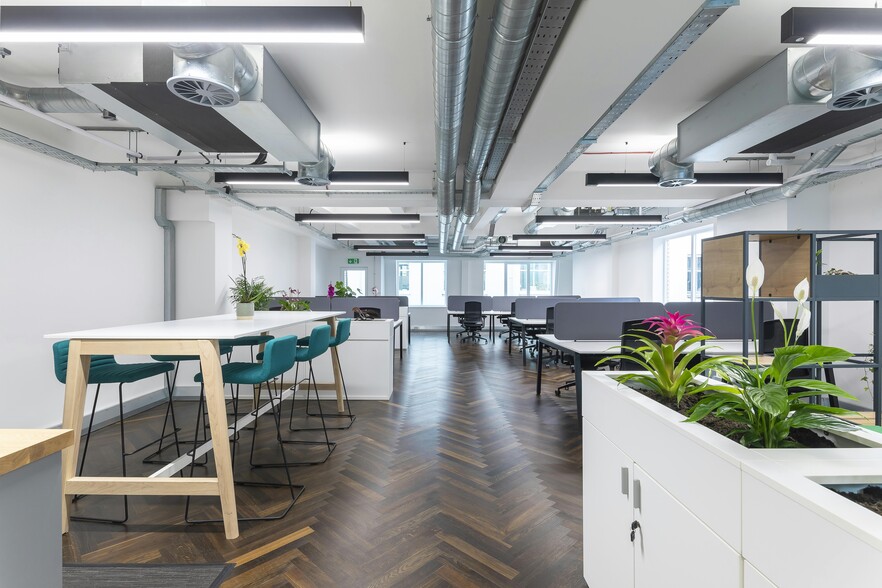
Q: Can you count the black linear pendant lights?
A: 12